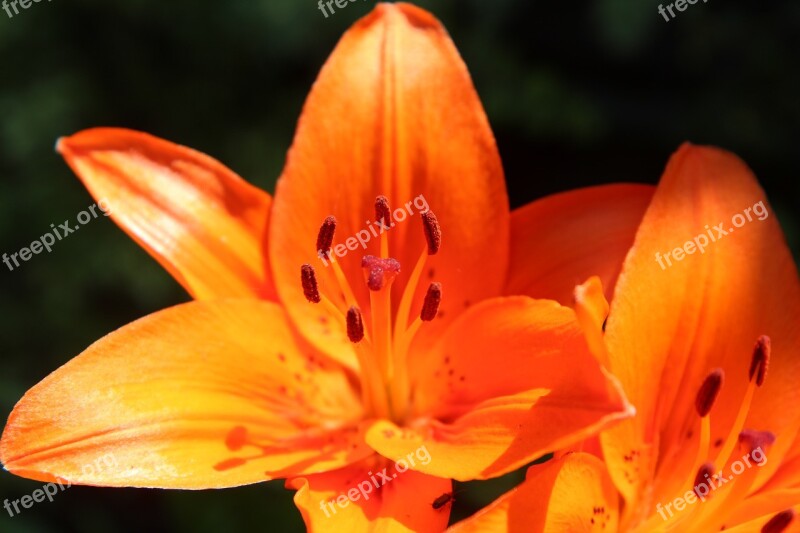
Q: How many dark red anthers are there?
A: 10